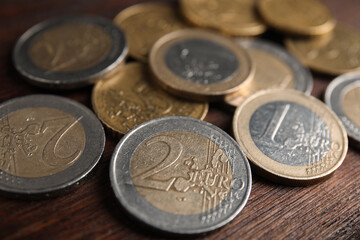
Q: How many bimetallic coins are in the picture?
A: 7